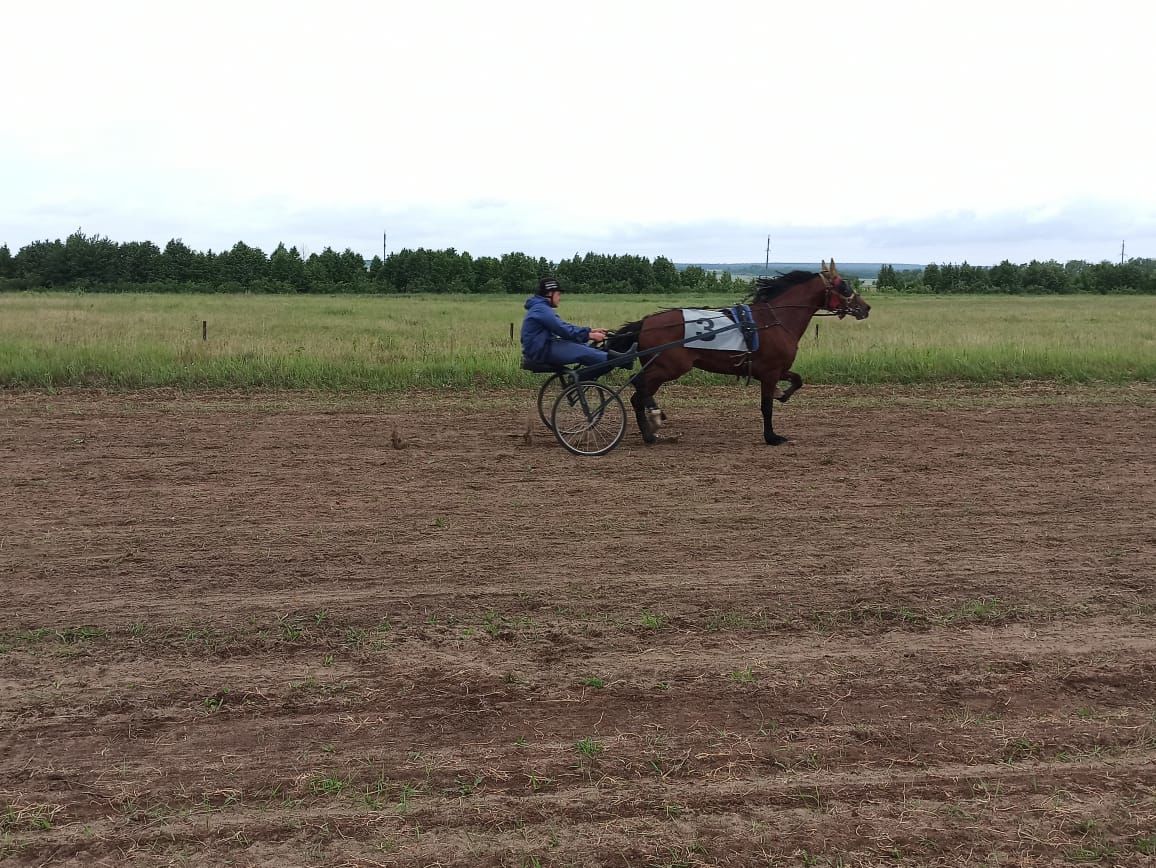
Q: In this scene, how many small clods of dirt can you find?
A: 2